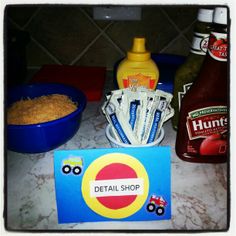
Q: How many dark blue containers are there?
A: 2